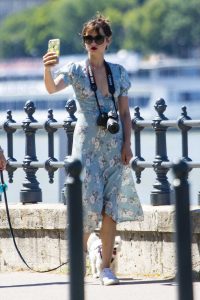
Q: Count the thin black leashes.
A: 1